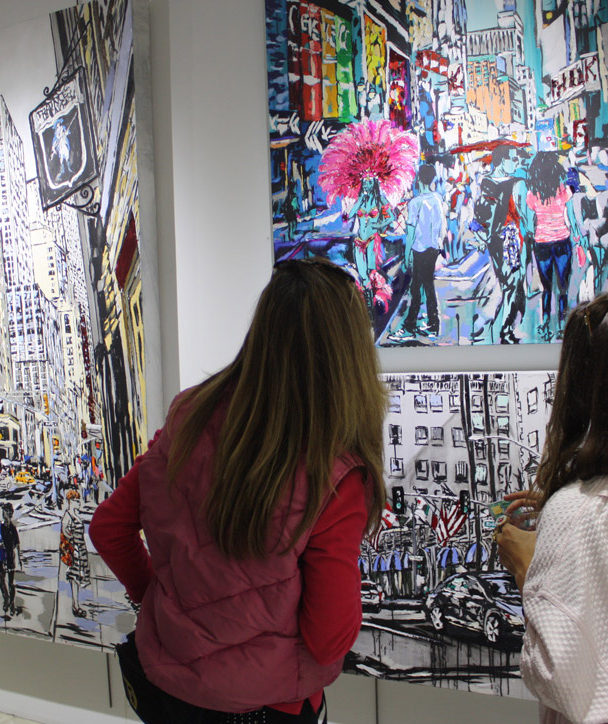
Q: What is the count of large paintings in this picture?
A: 3